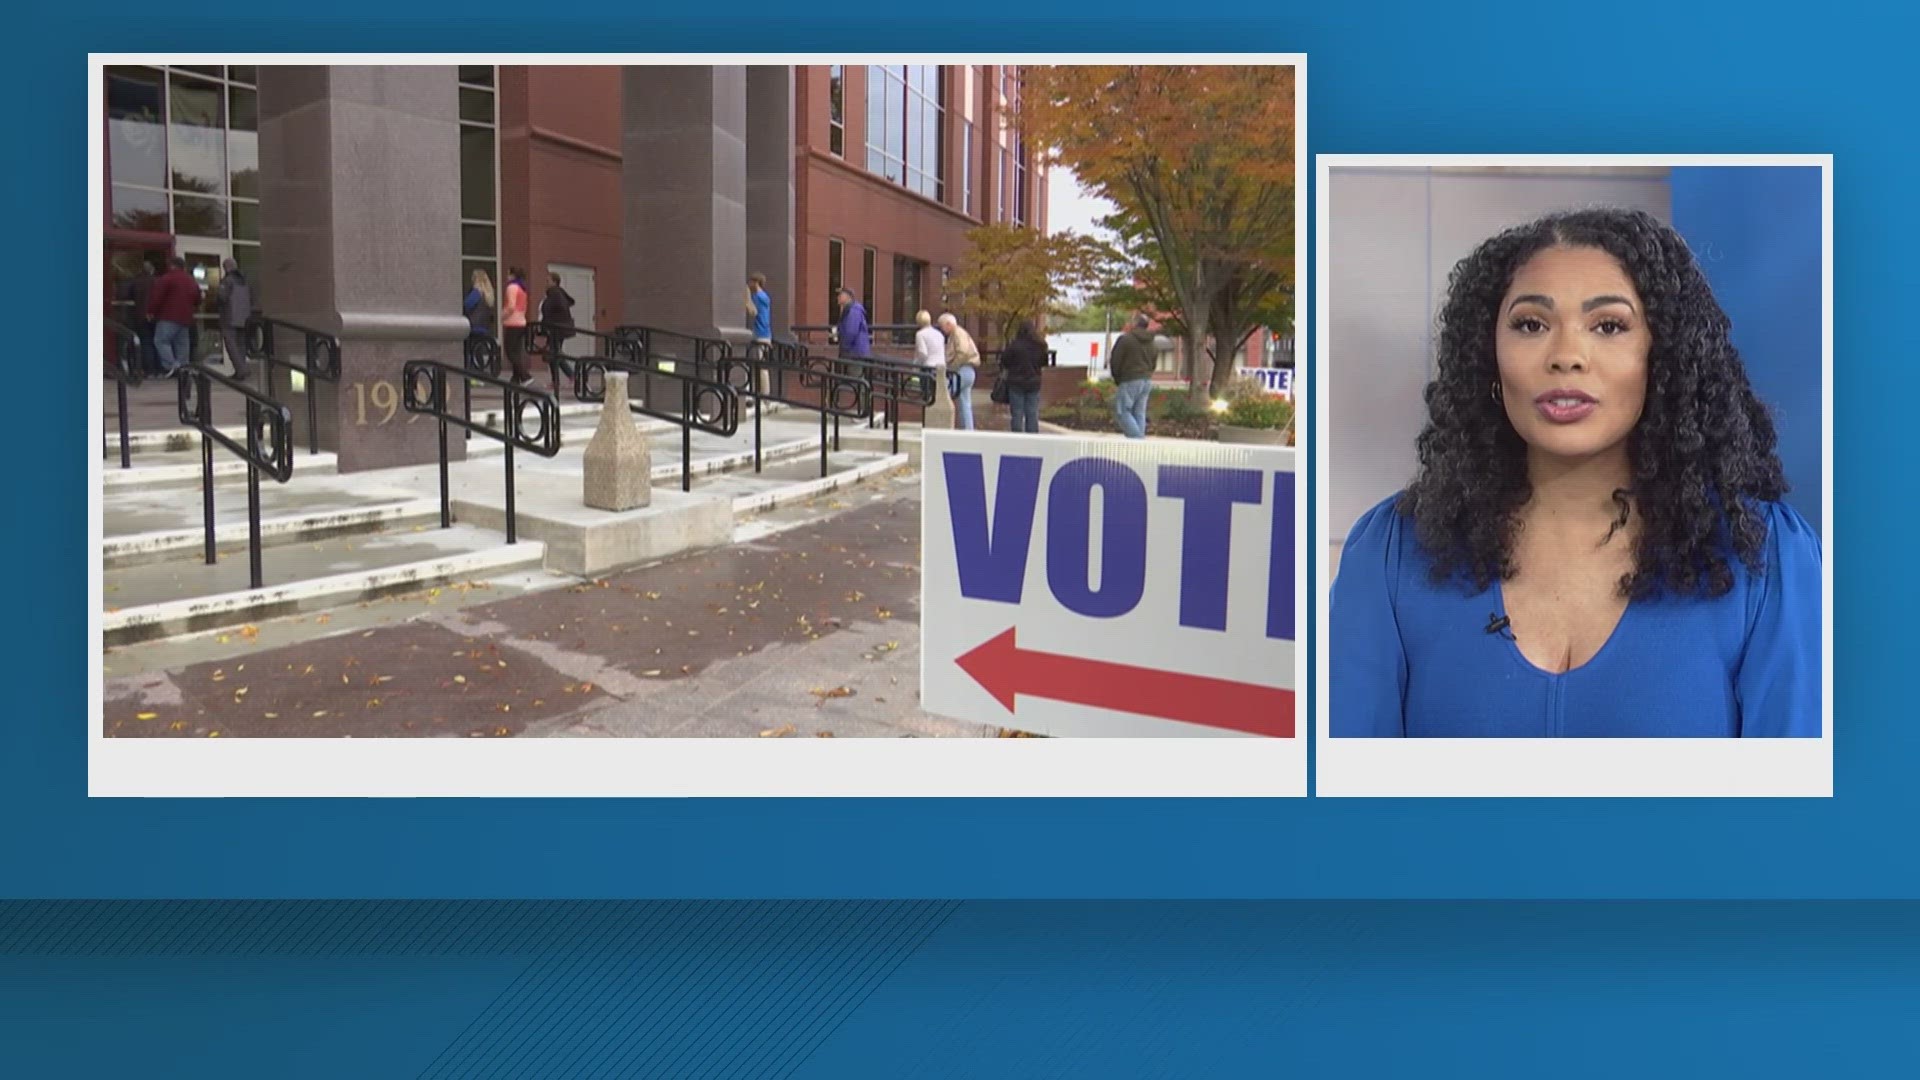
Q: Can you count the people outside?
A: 12